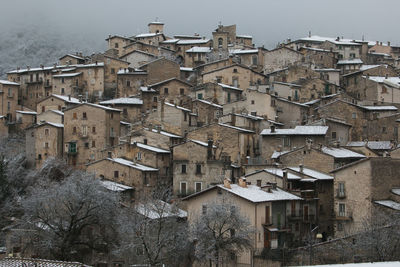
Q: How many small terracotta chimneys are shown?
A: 2